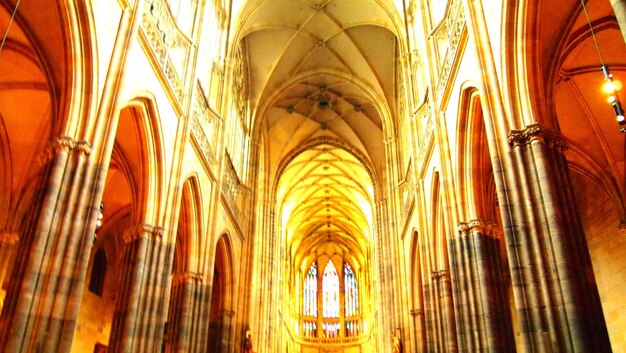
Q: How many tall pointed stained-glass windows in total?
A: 3